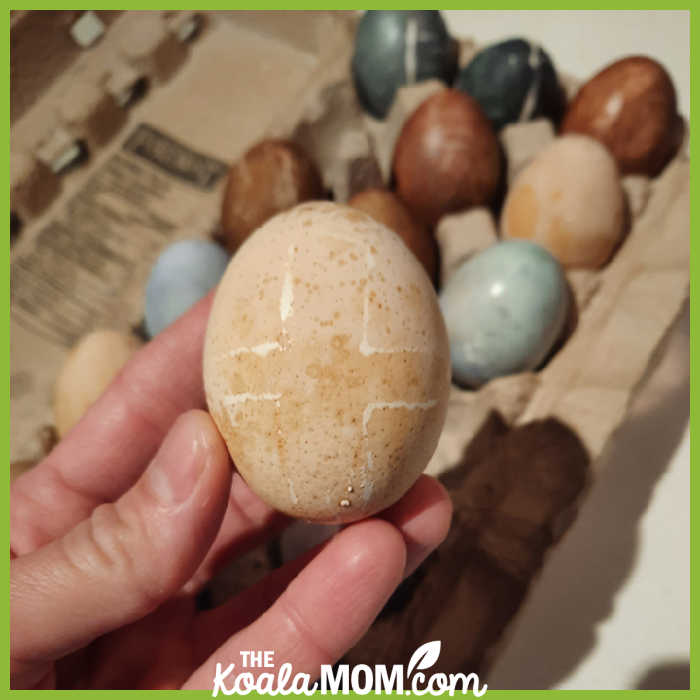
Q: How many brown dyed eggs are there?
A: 4